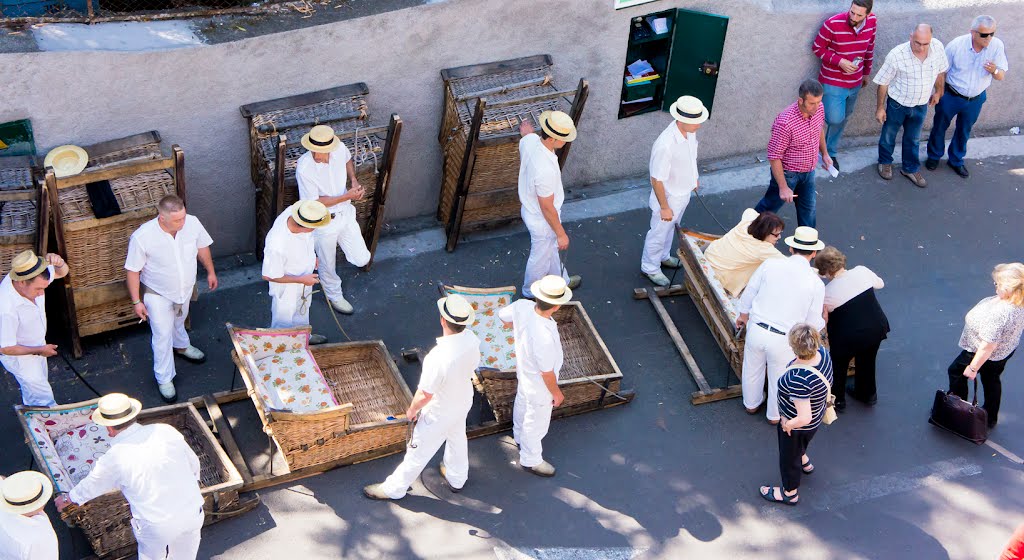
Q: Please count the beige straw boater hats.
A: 11